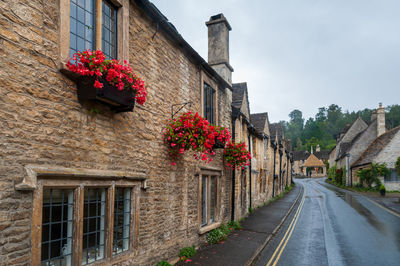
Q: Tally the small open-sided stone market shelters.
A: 1